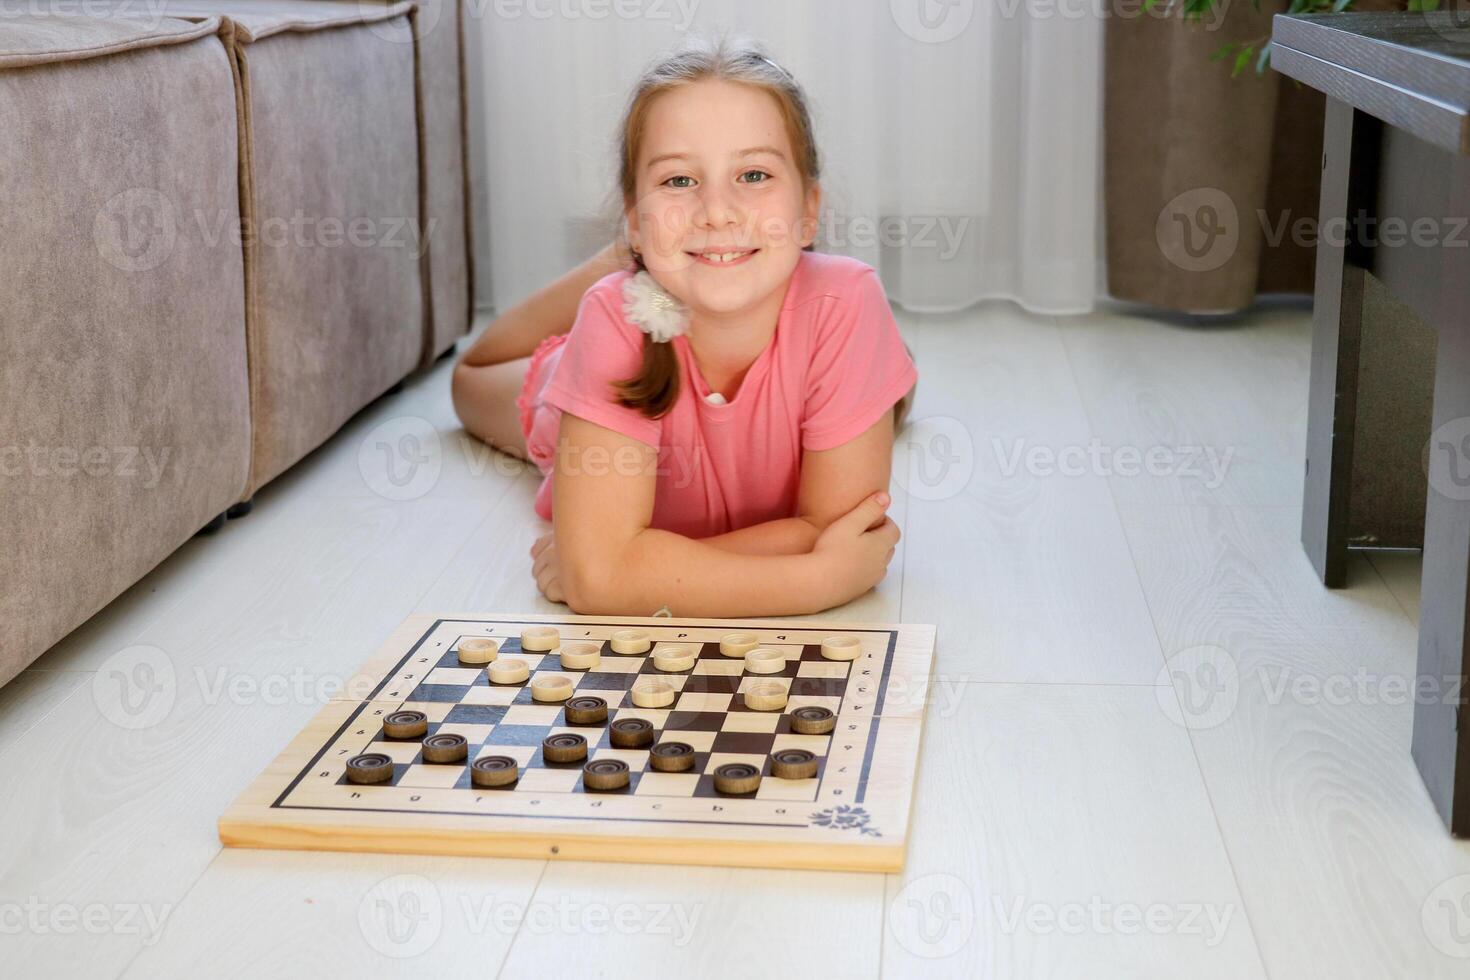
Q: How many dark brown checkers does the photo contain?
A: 12